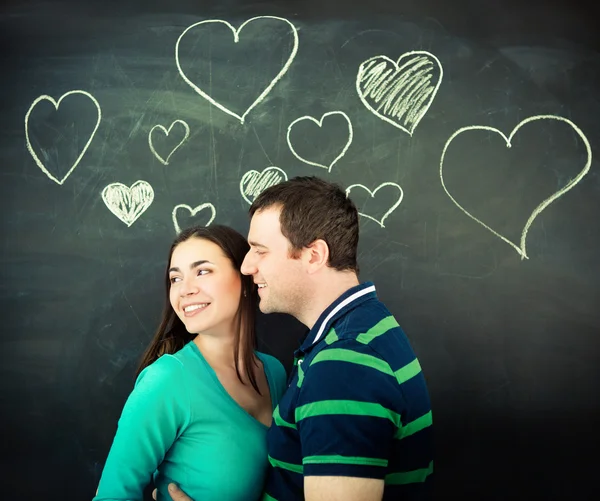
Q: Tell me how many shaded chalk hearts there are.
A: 3